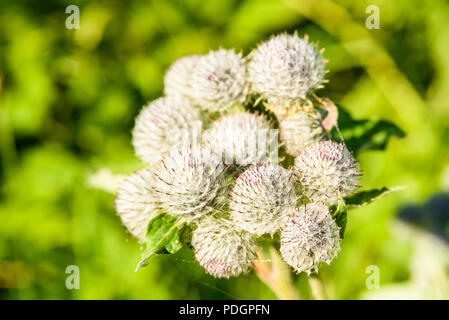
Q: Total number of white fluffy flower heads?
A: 12